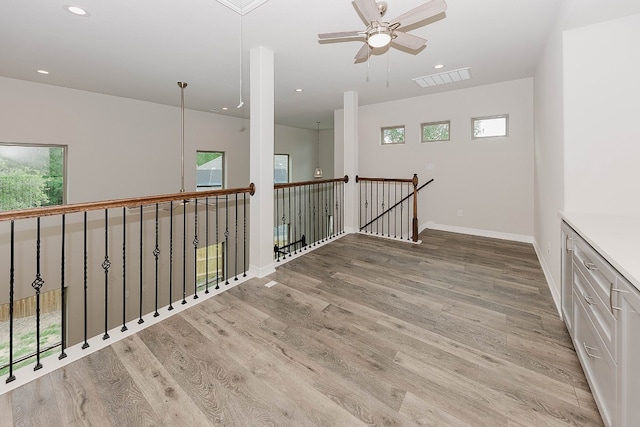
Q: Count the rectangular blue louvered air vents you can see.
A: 0